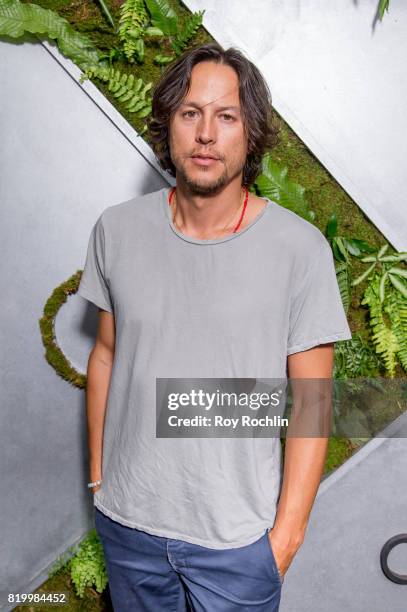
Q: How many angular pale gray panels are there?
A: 3